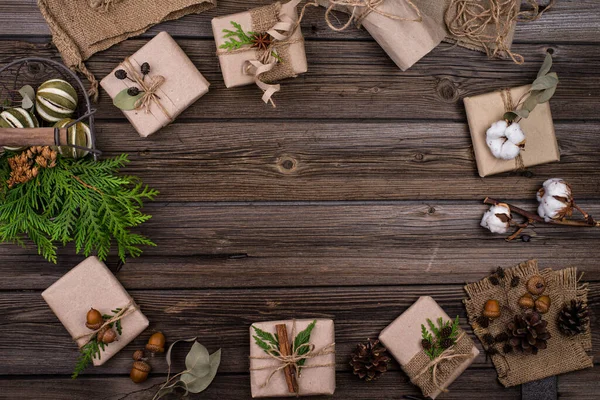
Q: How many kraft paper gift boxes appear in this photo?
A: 6